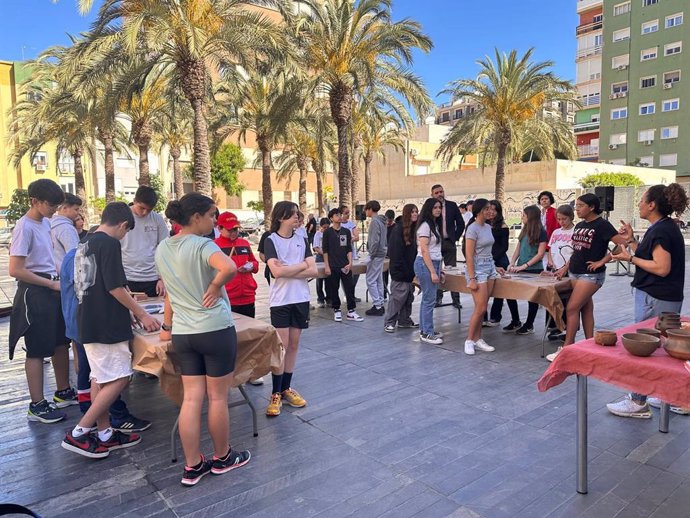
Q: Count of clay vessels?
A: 5